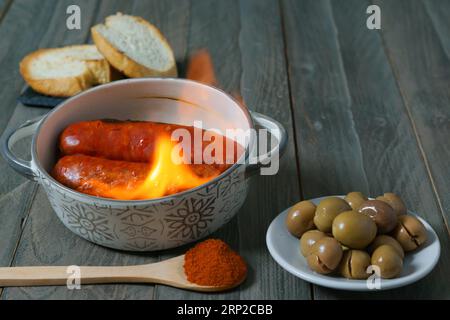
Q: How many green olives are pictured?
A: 12